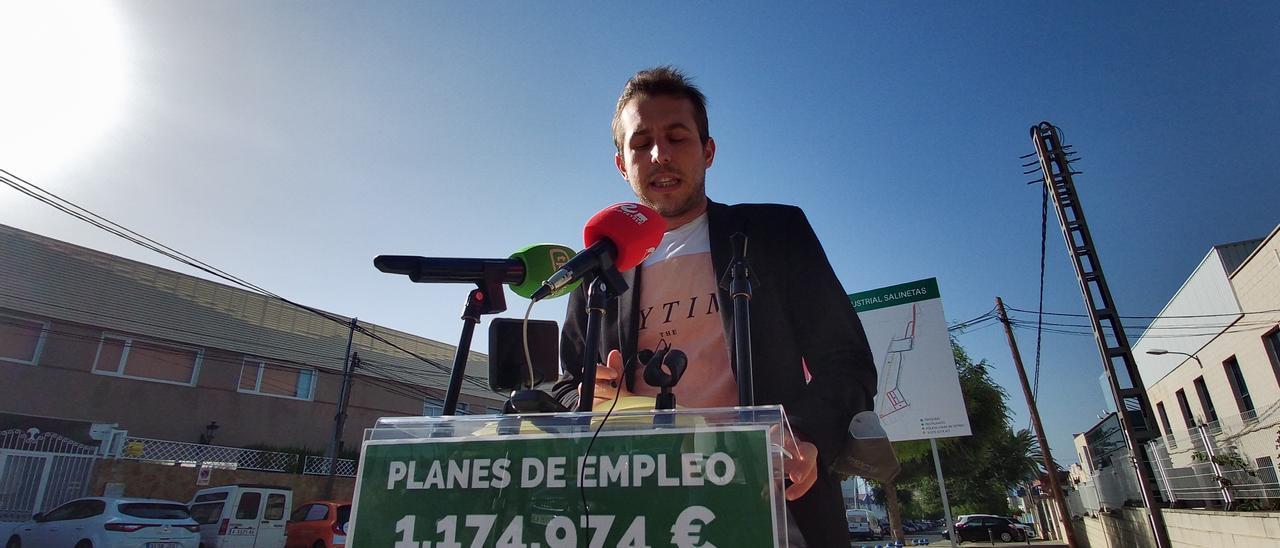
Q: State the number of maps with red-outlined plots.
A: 1